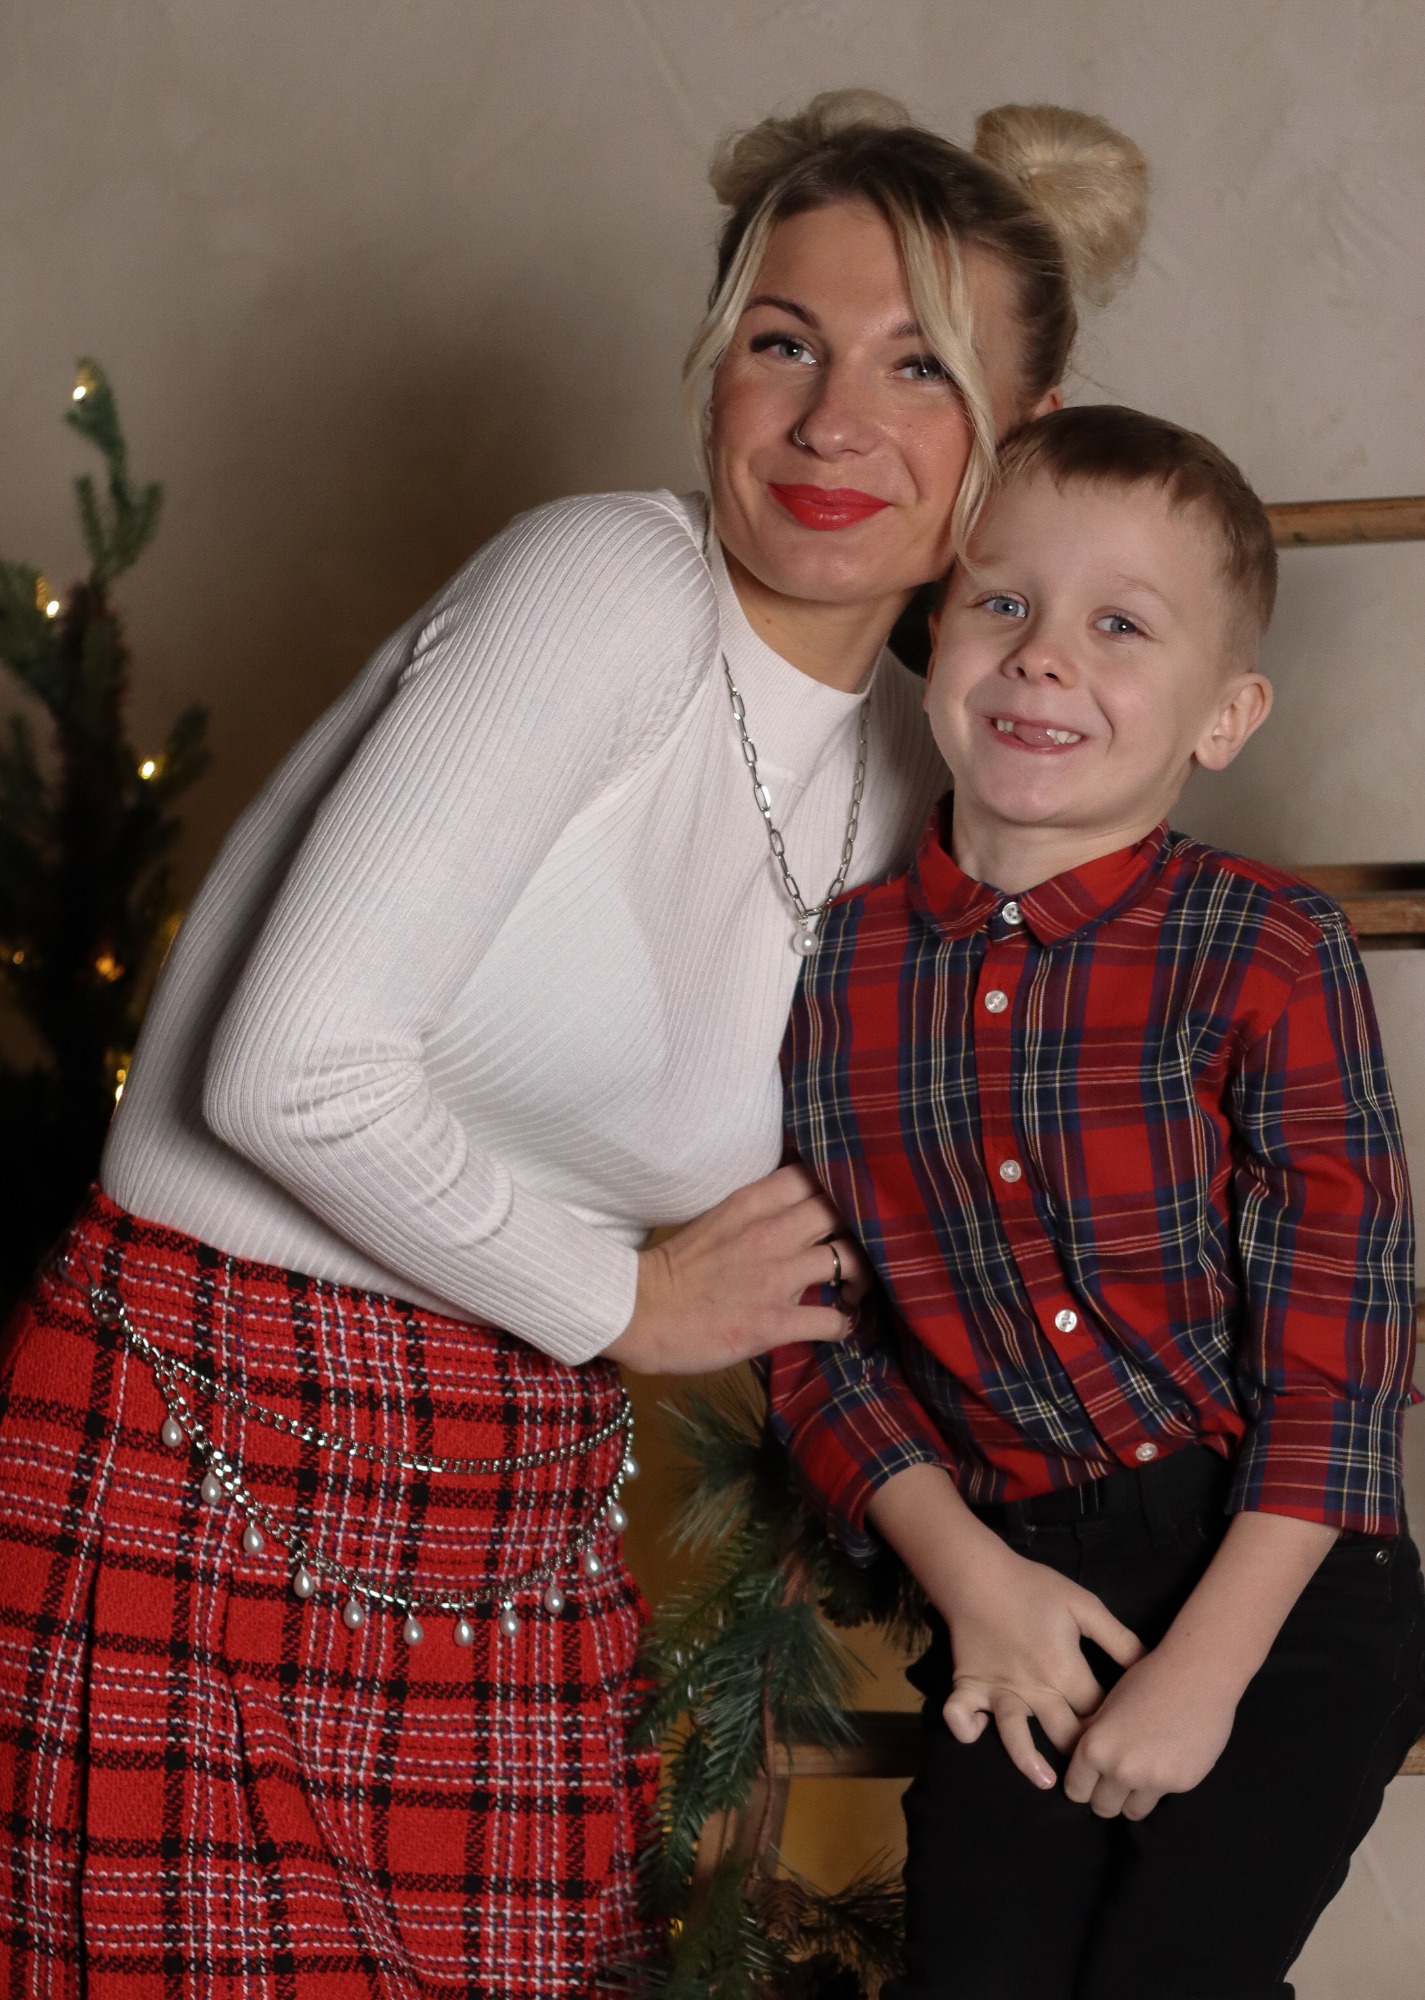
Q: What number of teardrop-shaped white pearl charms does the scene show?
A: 12